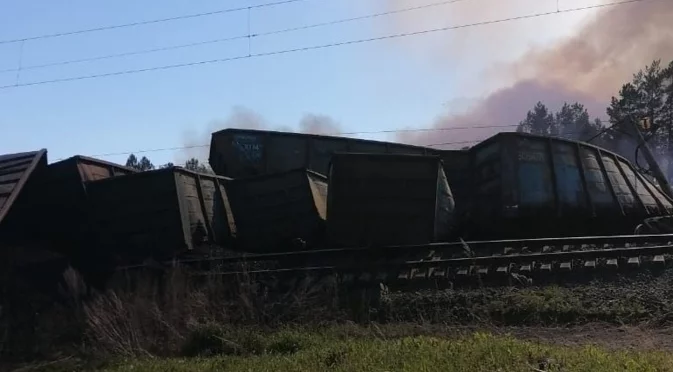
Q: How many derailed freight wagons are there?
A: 7